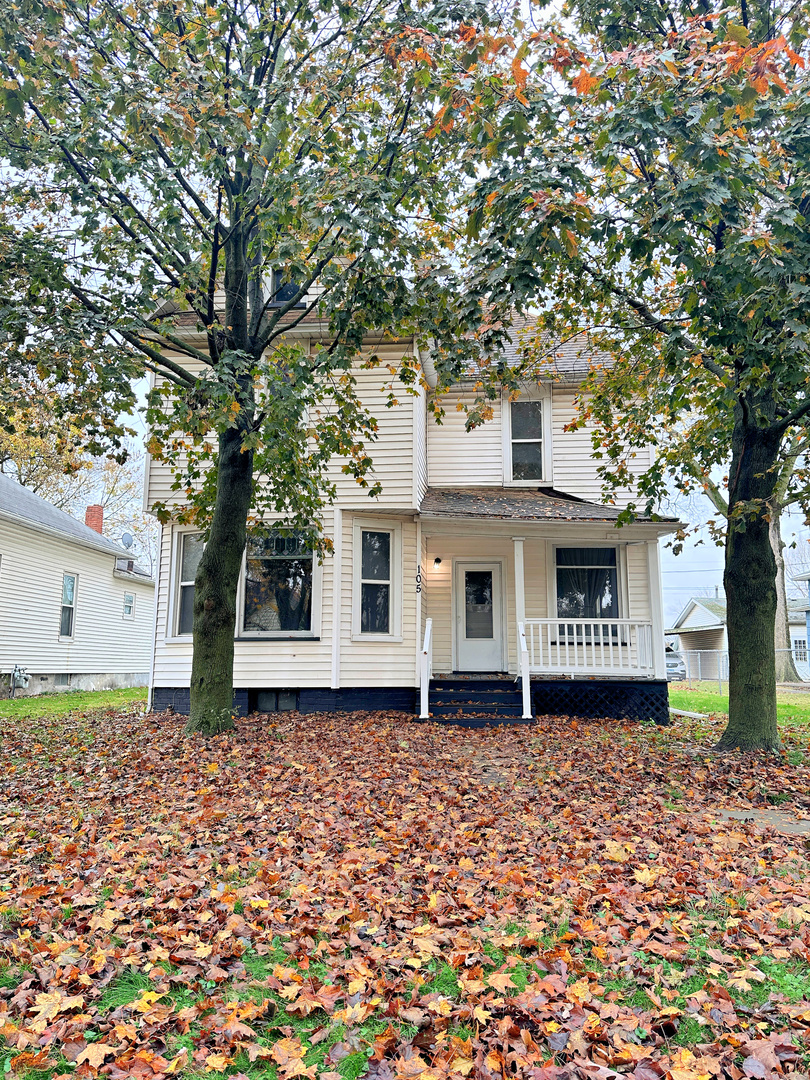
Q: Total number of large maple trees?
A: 2